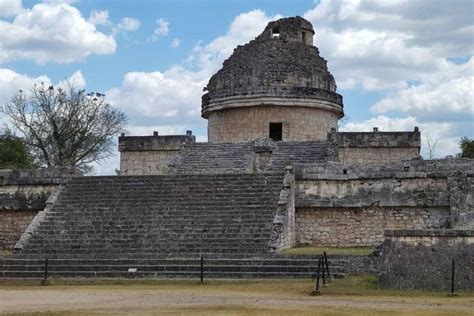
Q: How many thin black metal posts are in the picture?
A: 6